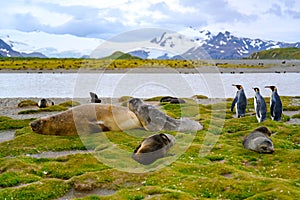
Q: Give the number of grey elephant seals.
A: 1